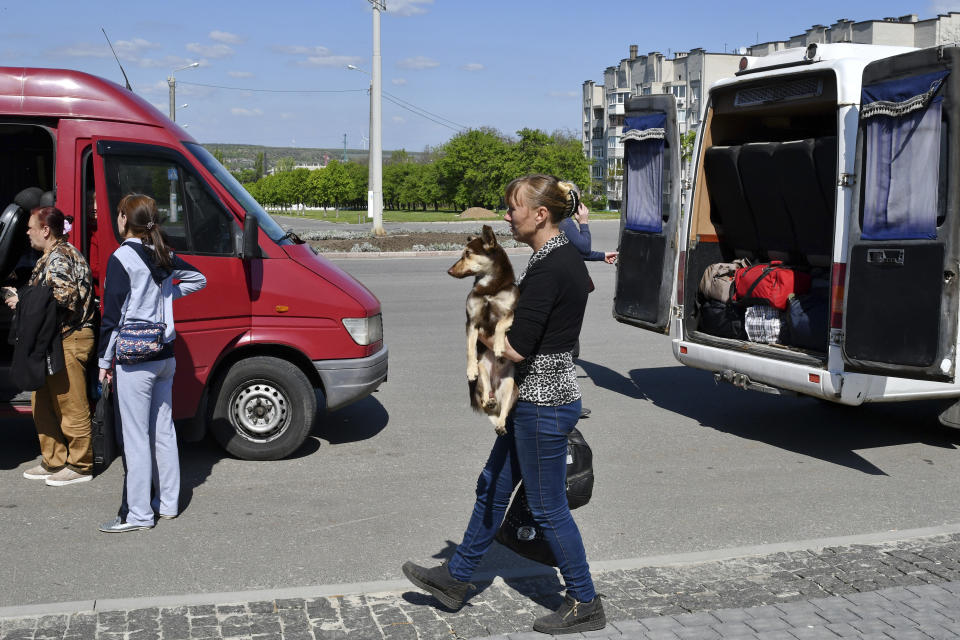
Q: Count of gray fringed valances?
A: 2